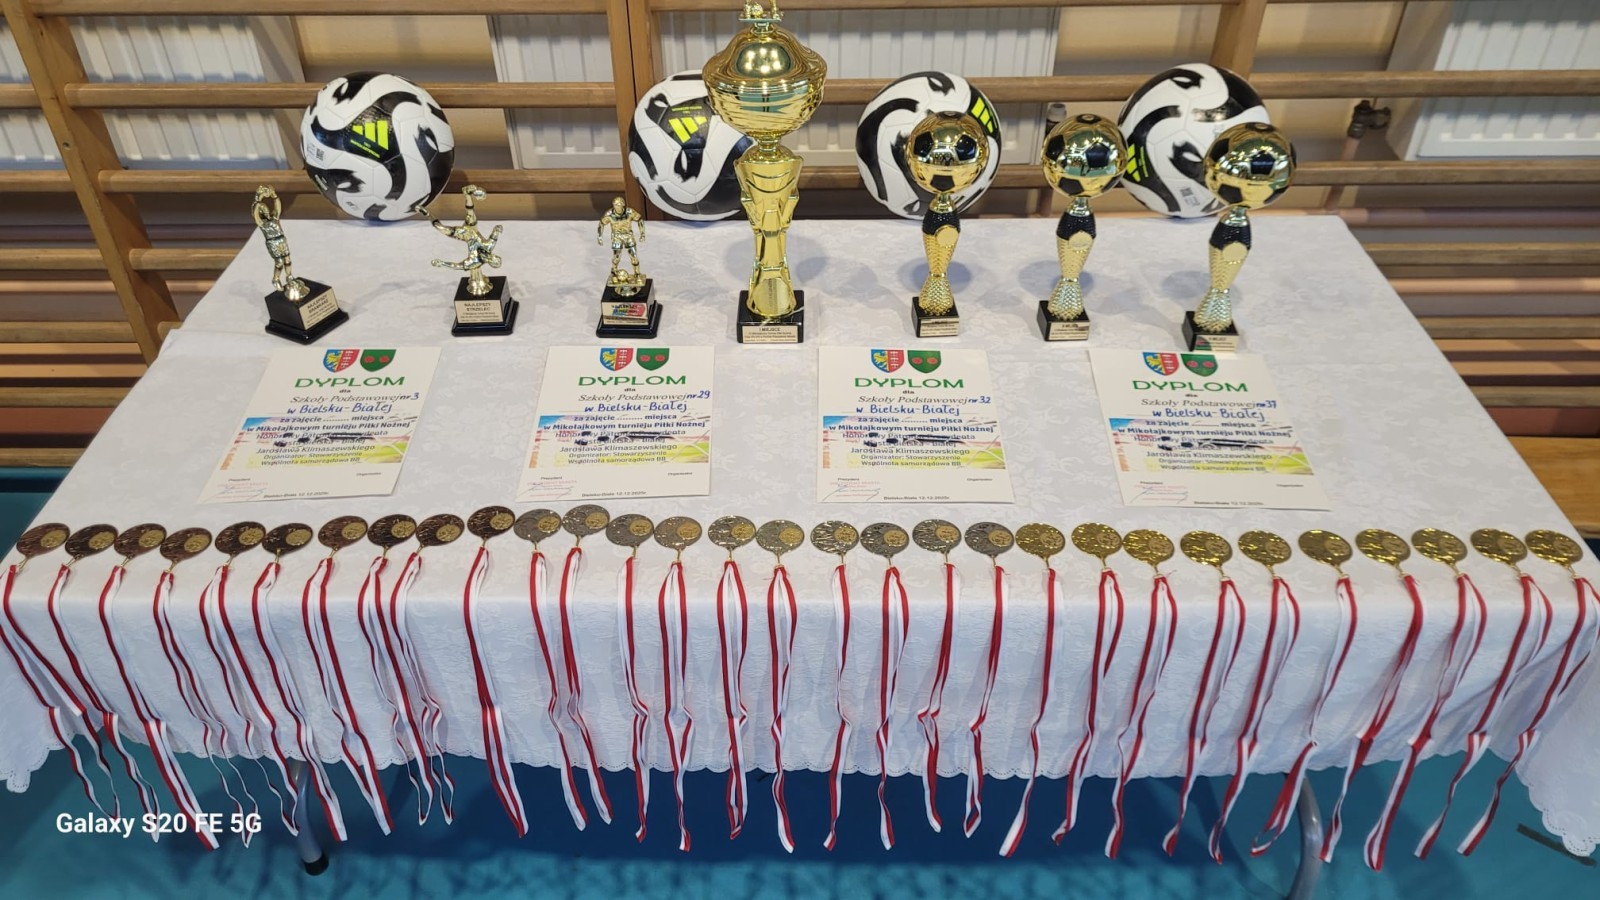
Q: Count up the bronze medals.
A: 10